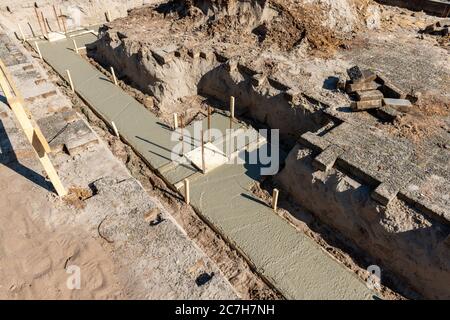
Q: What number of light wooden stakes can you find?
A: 11